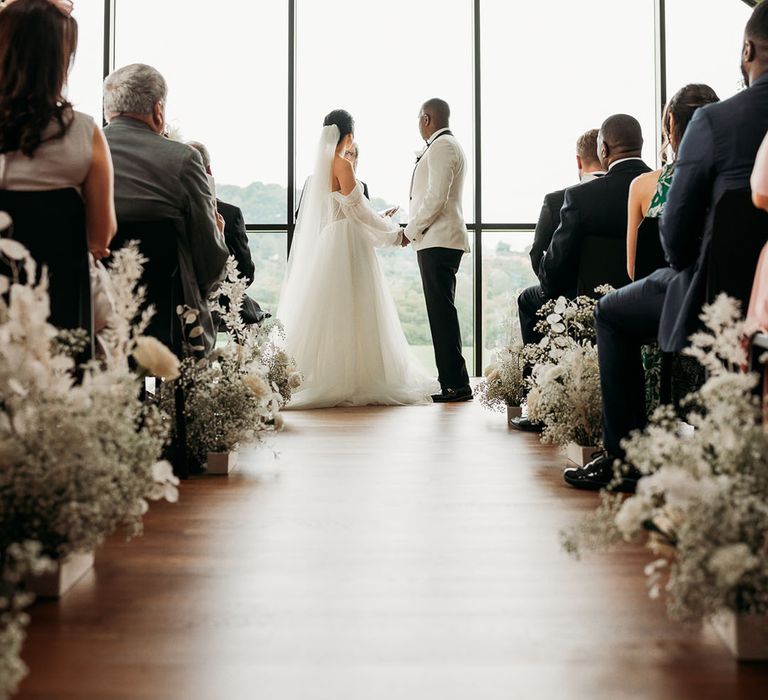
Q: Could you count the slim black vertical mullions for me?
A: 4